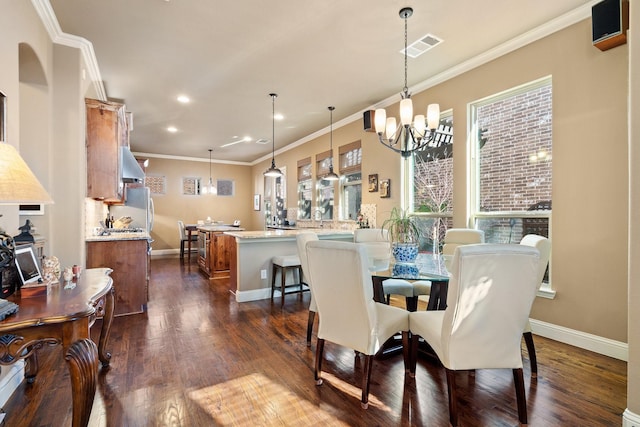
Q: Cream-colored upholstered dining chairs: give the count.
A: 6